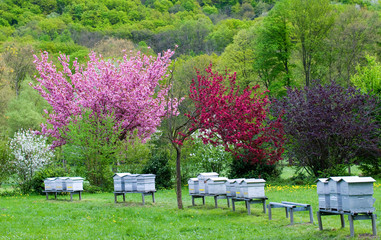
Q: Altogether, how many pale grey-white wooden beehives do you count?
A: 15